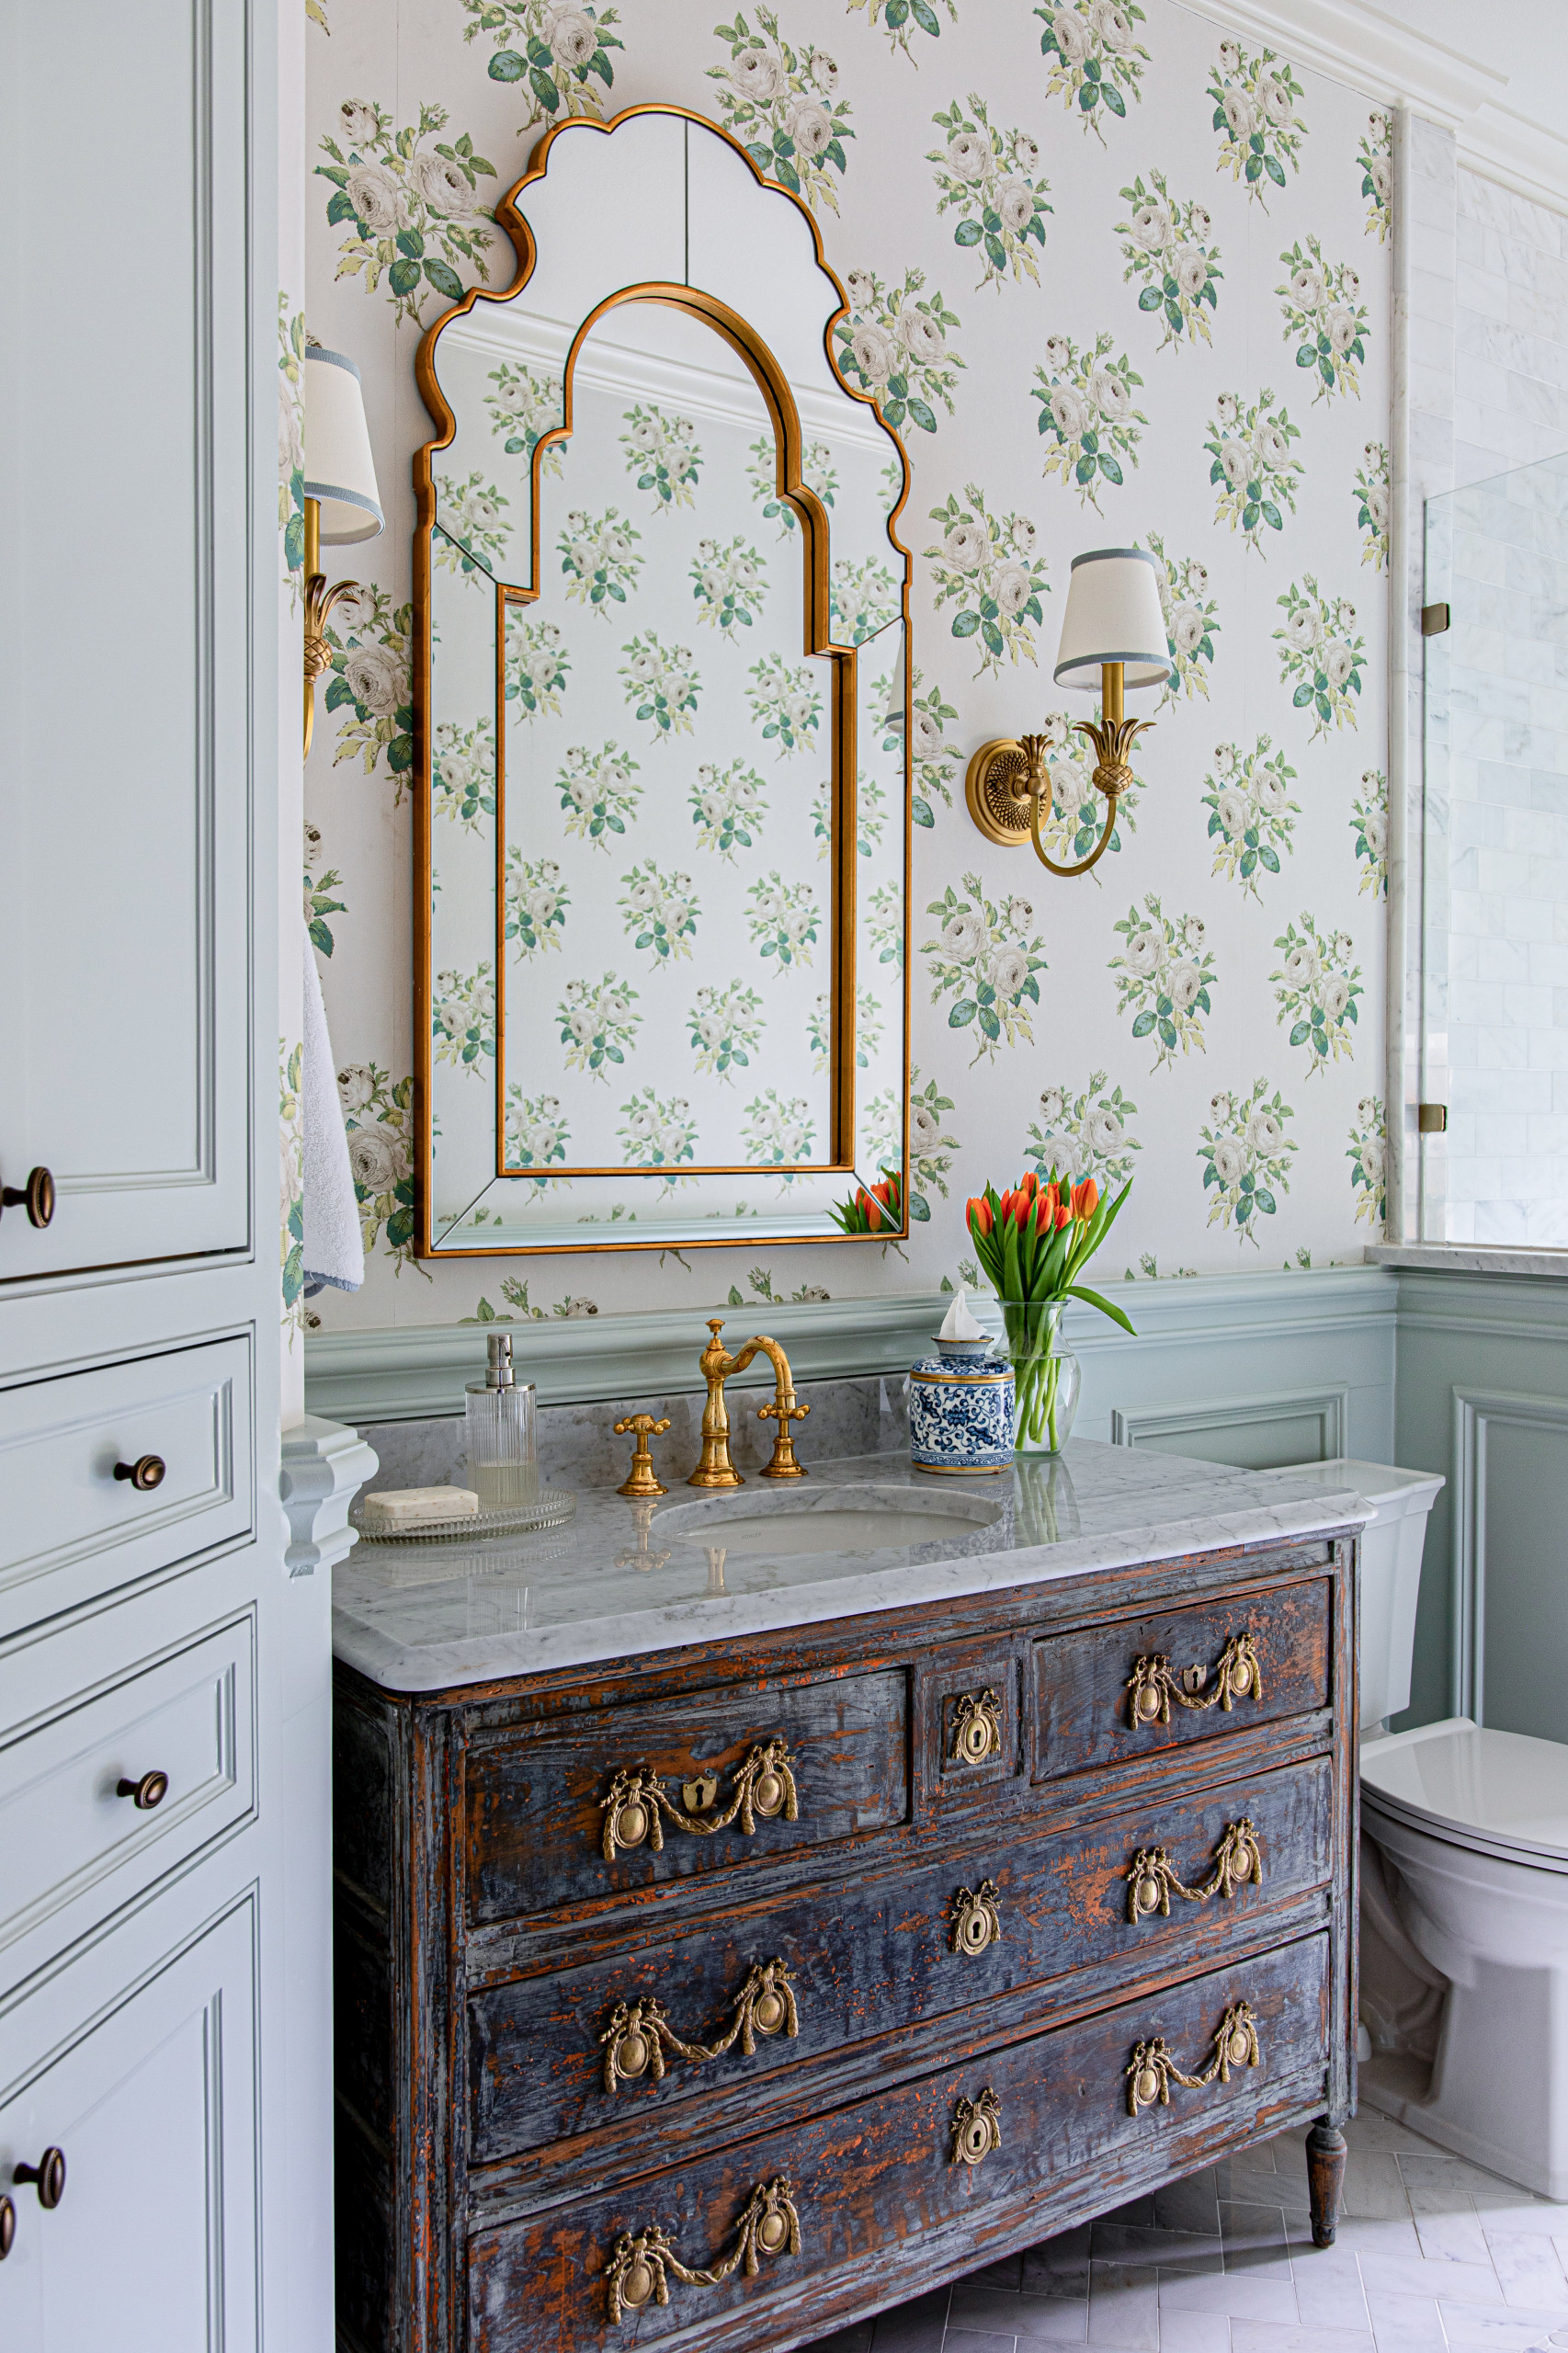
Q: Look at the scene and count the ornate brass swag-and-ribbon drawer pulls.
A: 6